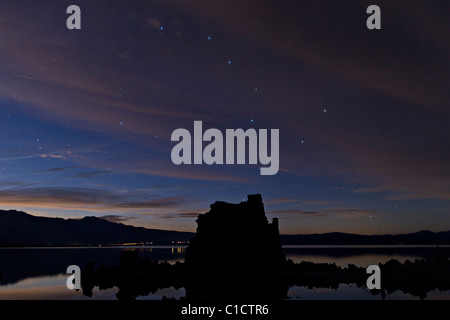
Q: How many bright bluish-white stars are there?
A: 7